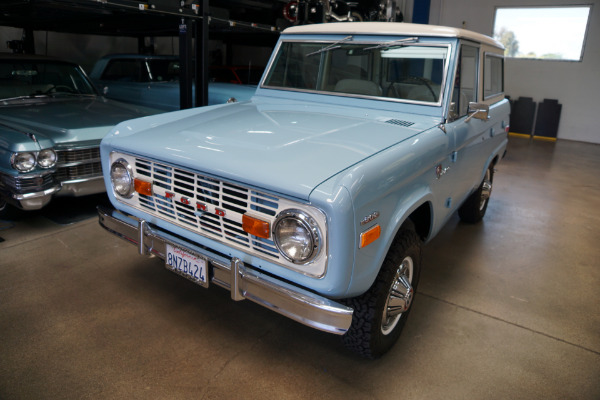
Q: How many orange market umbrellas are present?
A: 0